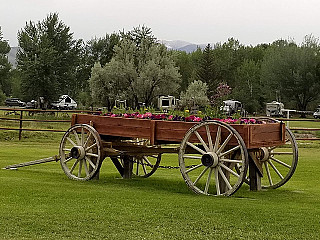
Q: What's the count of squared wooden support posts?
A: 4